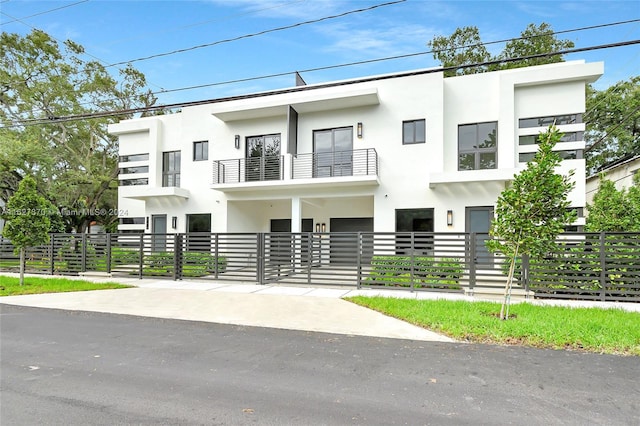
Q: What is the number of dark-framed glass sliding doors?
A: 2